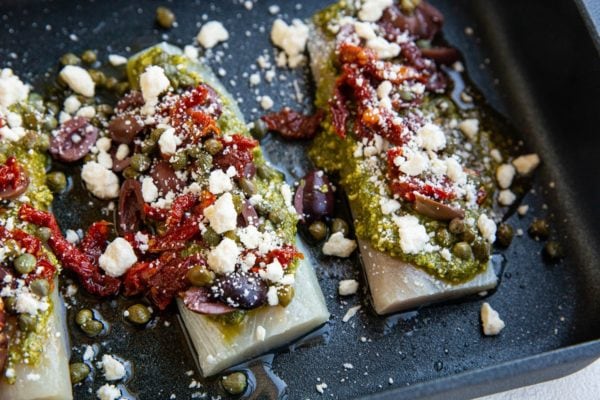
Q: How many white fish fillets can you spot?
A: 3